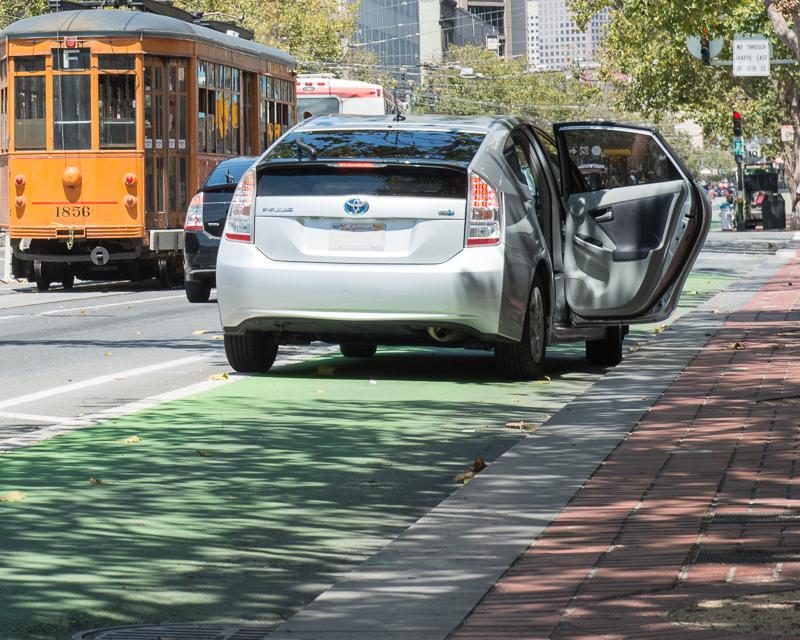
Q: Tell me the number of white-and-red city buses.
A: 1